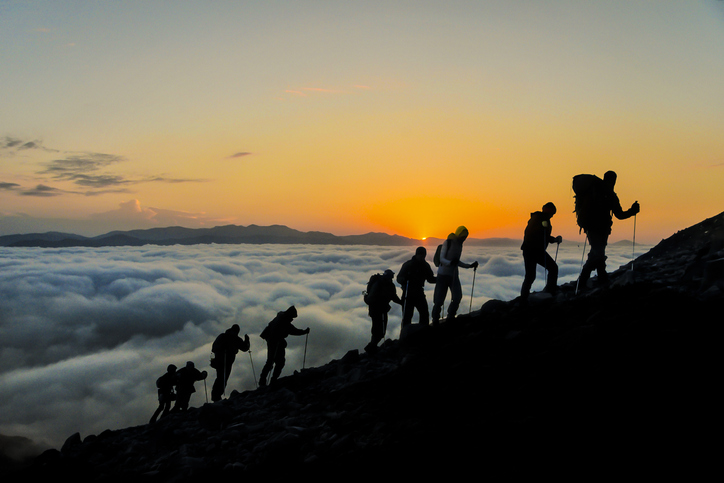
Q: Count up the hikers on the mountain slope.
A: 9